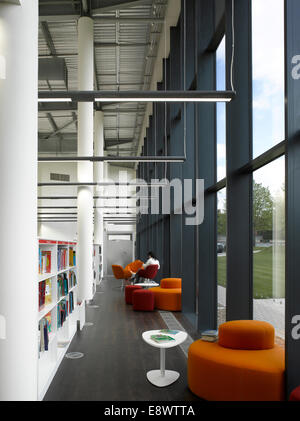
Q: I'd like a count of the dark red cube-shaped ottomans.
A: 2